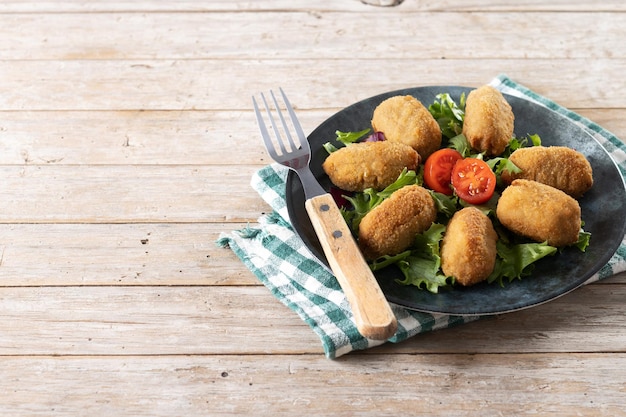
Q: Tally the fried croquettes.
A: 7